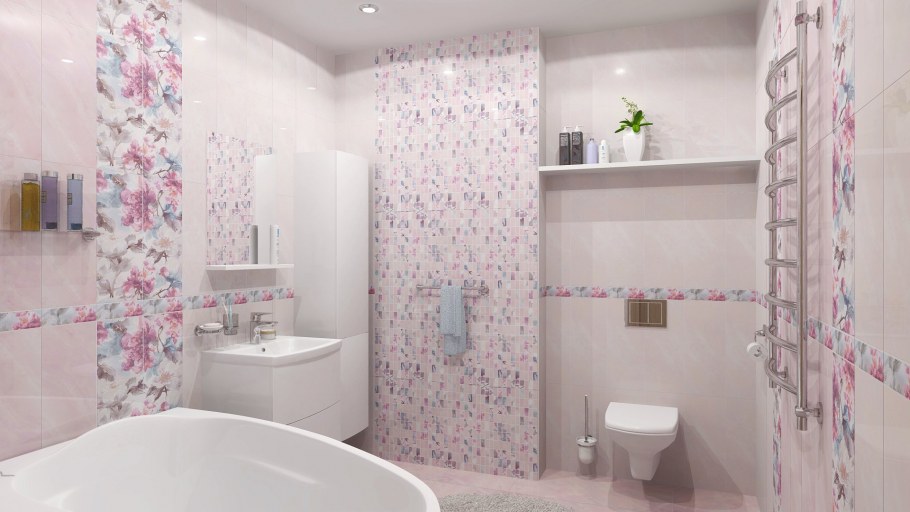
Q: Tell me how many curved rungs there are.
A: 9